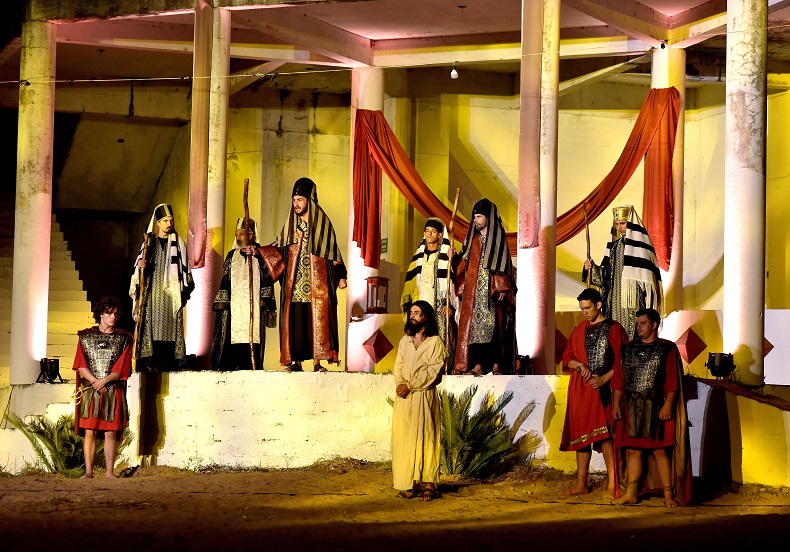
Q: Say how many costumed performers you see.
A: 10